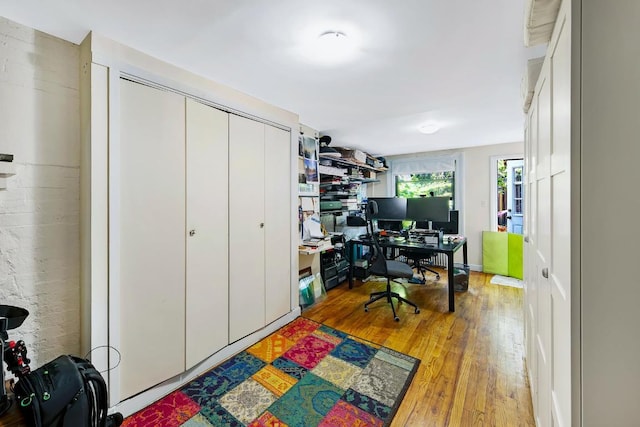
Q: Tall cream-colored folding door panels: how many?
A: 4